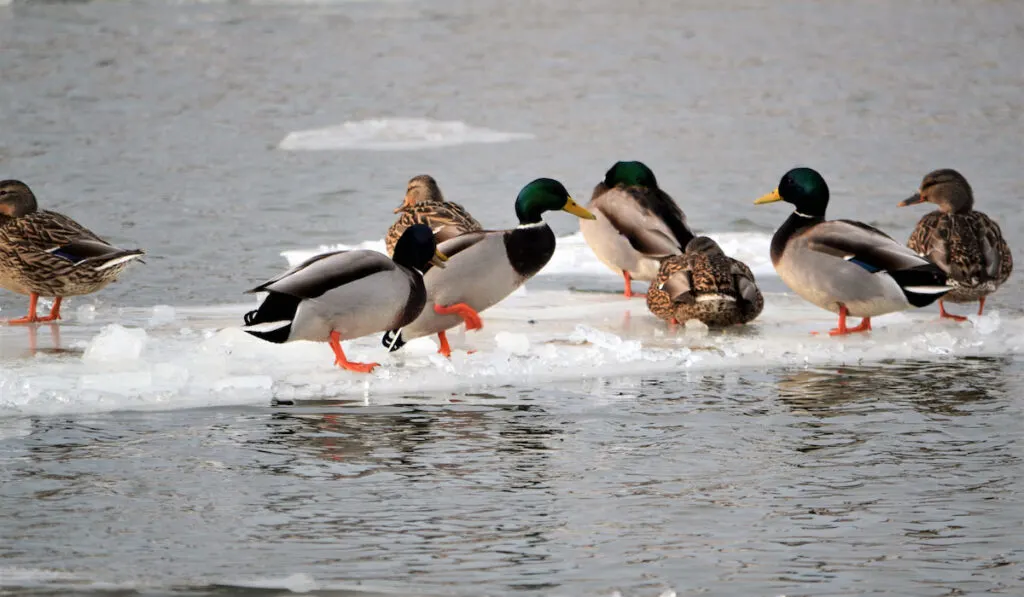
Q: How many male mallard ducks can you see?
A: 4